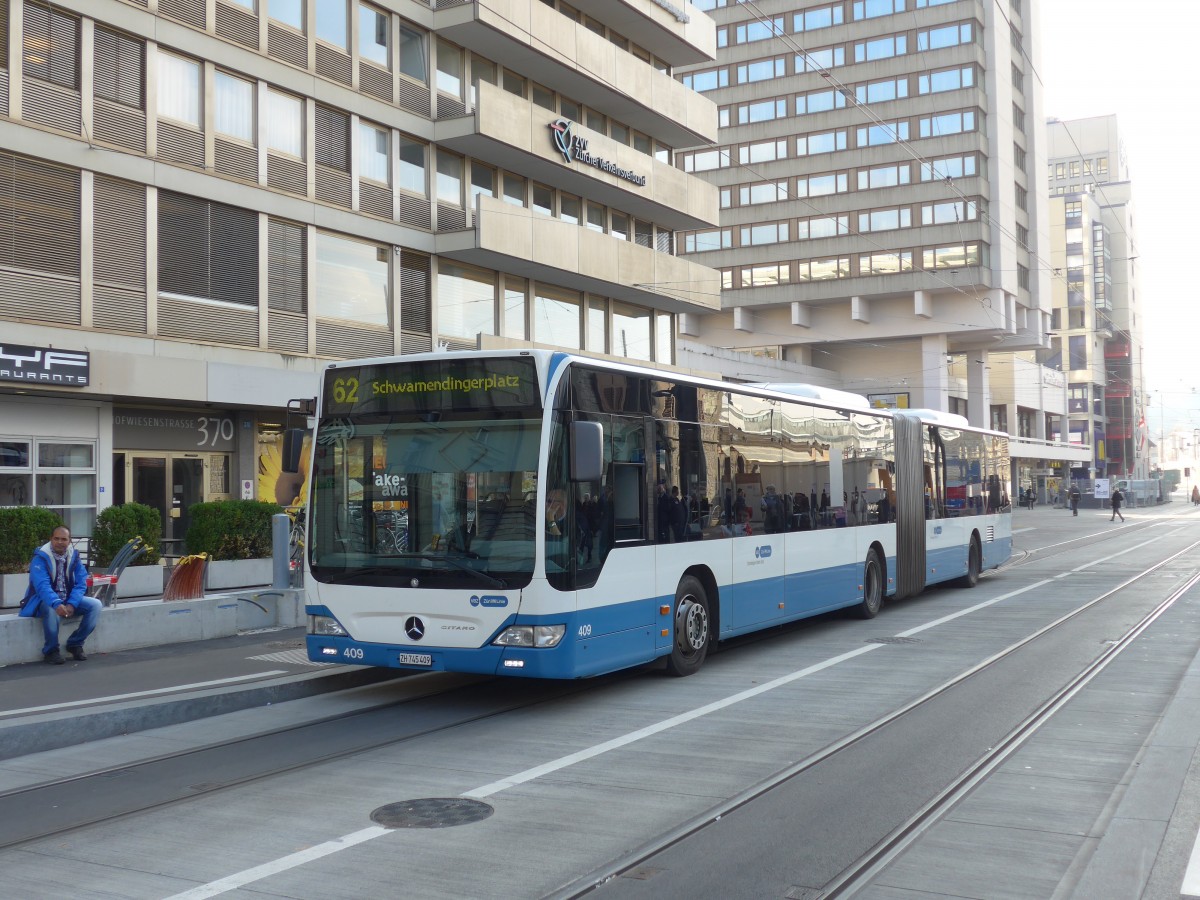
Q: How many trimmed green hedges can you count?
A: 3